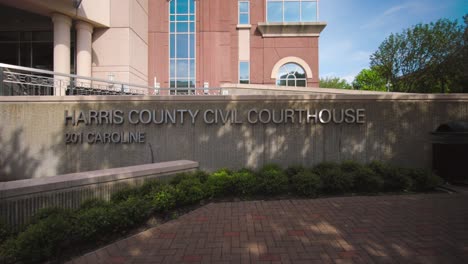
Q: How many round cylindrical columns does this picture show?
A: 2